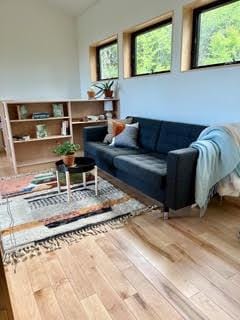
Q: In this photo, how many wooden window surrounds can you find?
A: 3